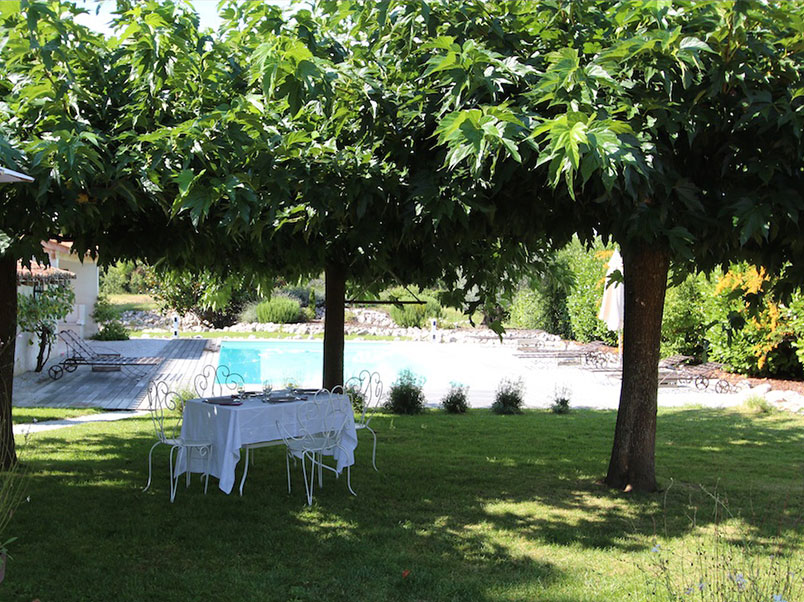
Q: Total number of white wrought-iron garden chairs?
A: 4